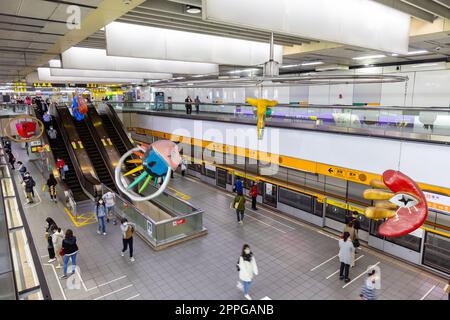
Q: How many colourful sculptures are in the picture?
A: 5